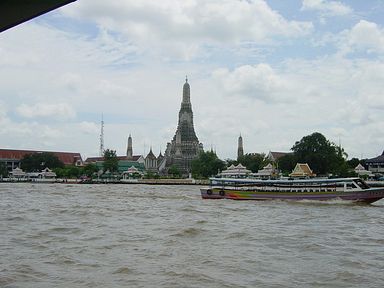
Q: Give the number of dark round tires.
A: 2